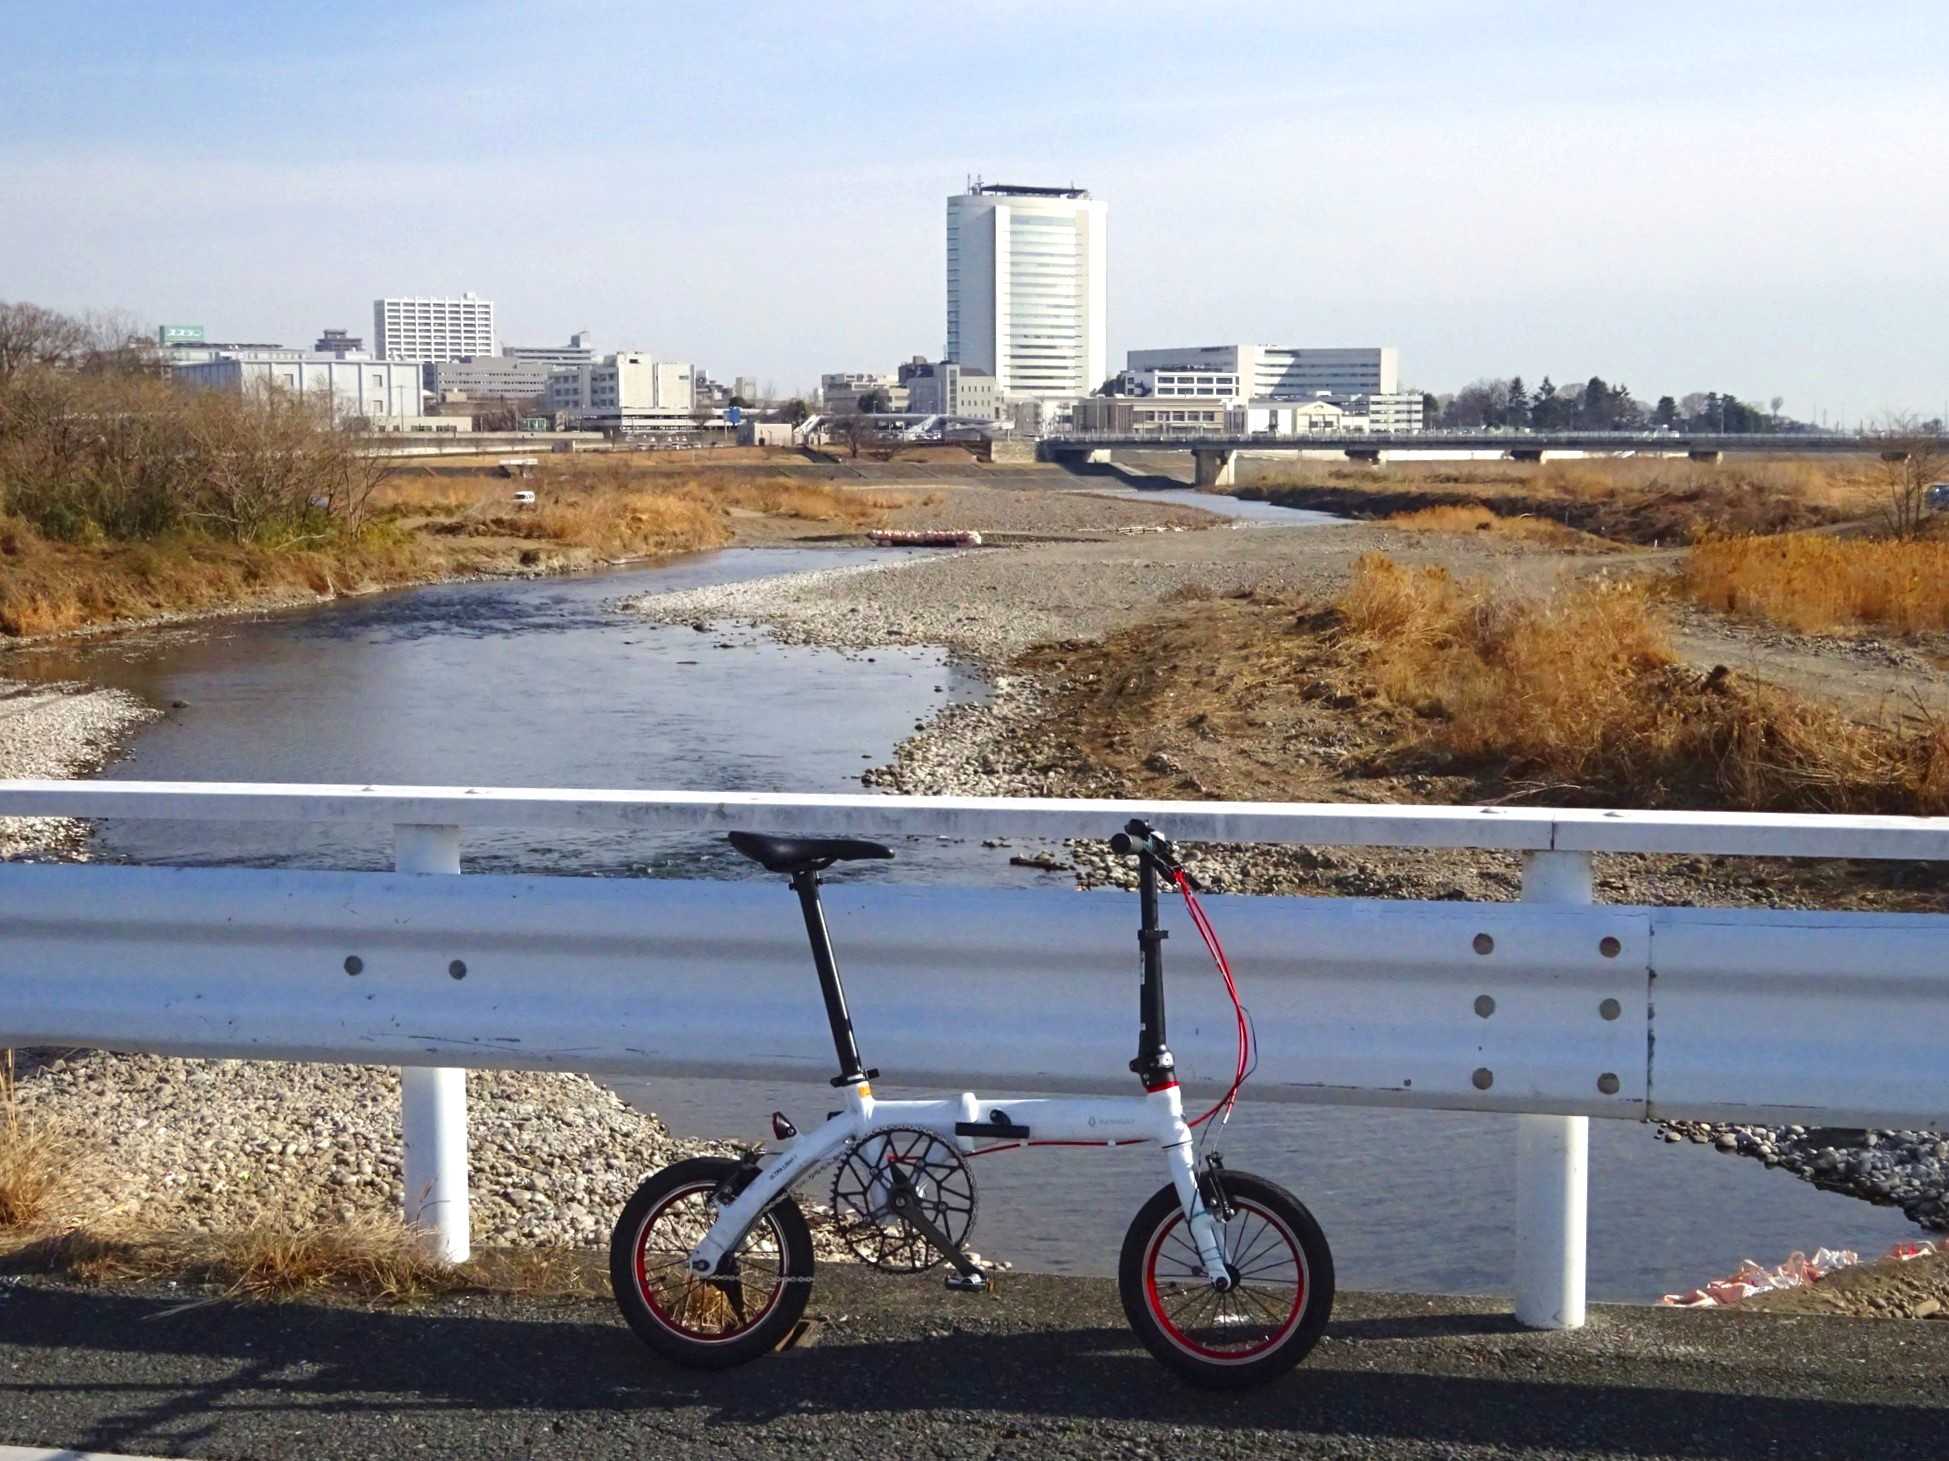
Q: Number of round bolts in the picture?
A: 8